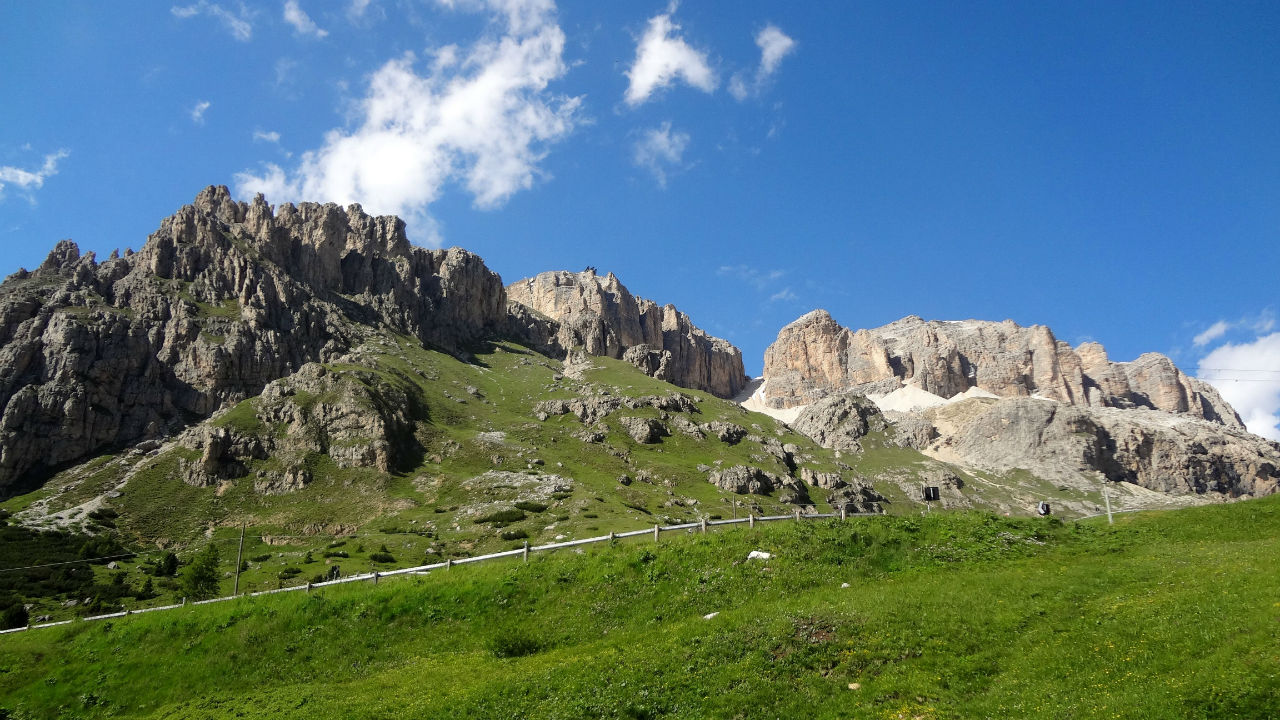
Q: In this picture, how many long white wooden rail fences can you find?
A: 1